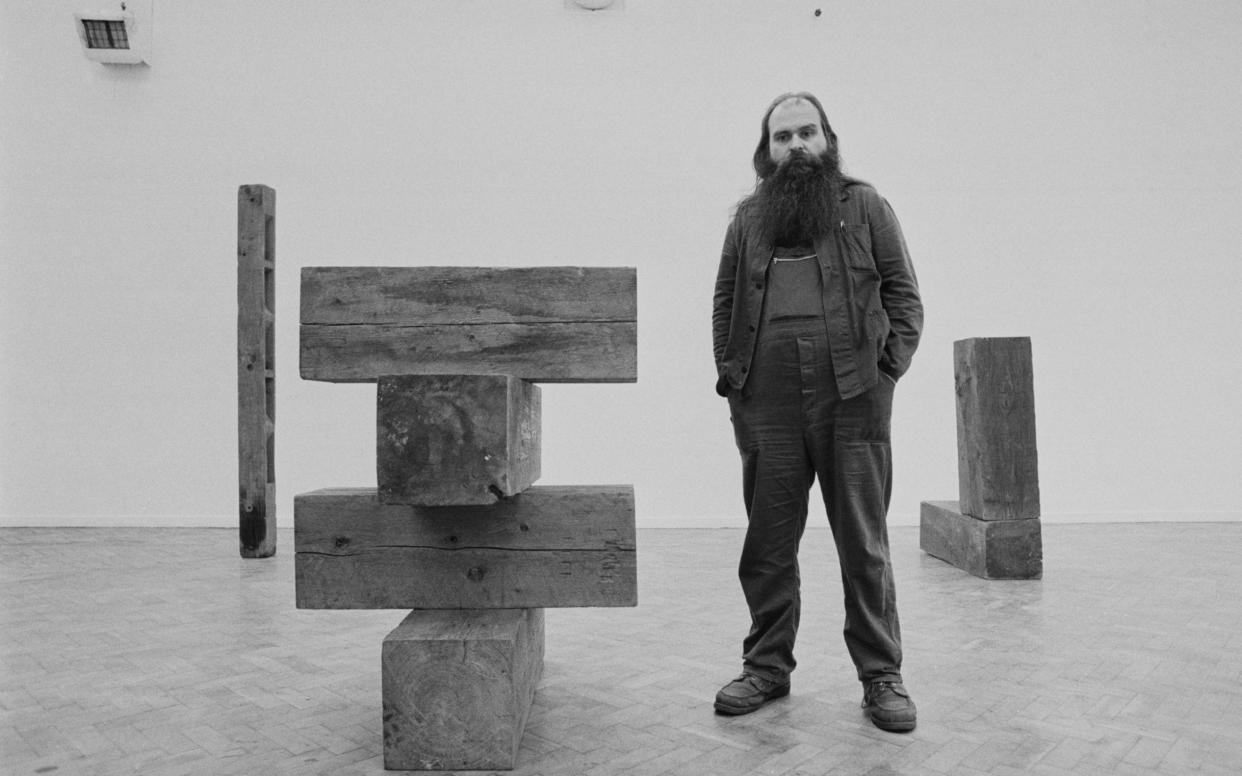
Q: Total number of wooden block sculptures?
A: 3